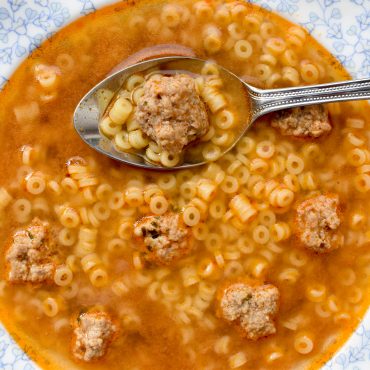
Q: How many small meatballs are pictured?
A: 7